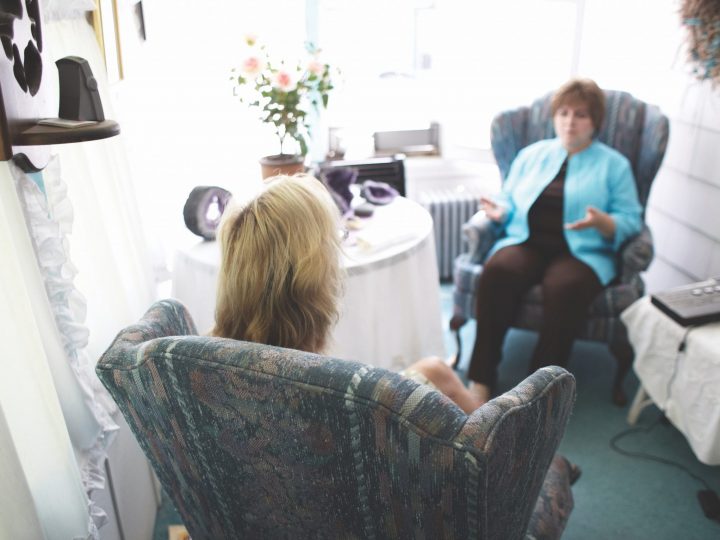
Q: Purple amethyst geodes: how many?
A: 3